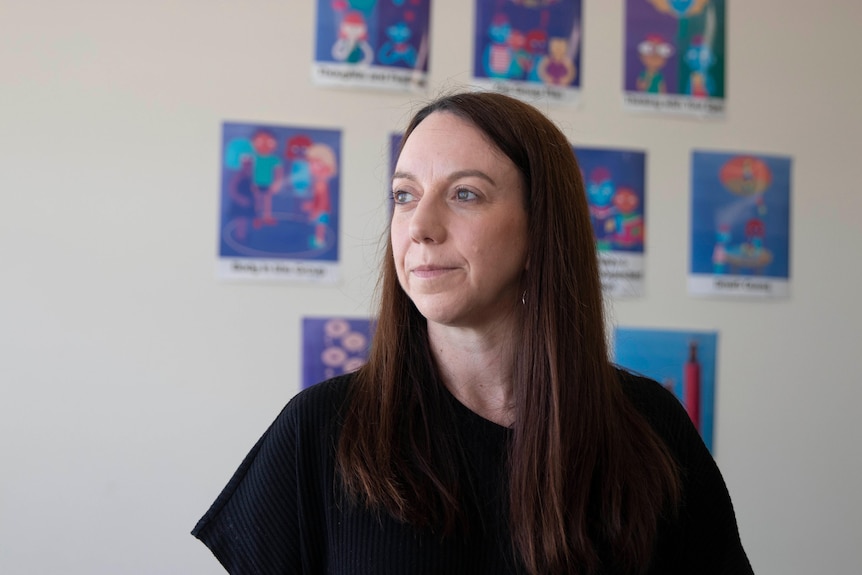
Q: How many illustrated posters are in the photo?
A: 9